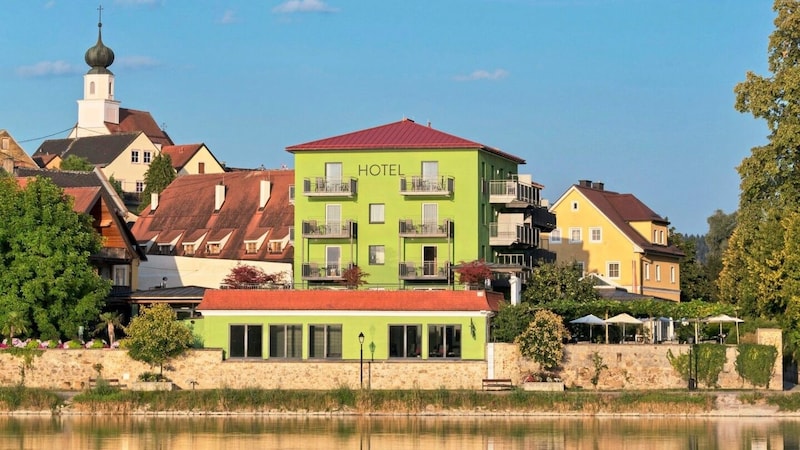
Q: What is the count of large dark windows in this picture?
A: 5